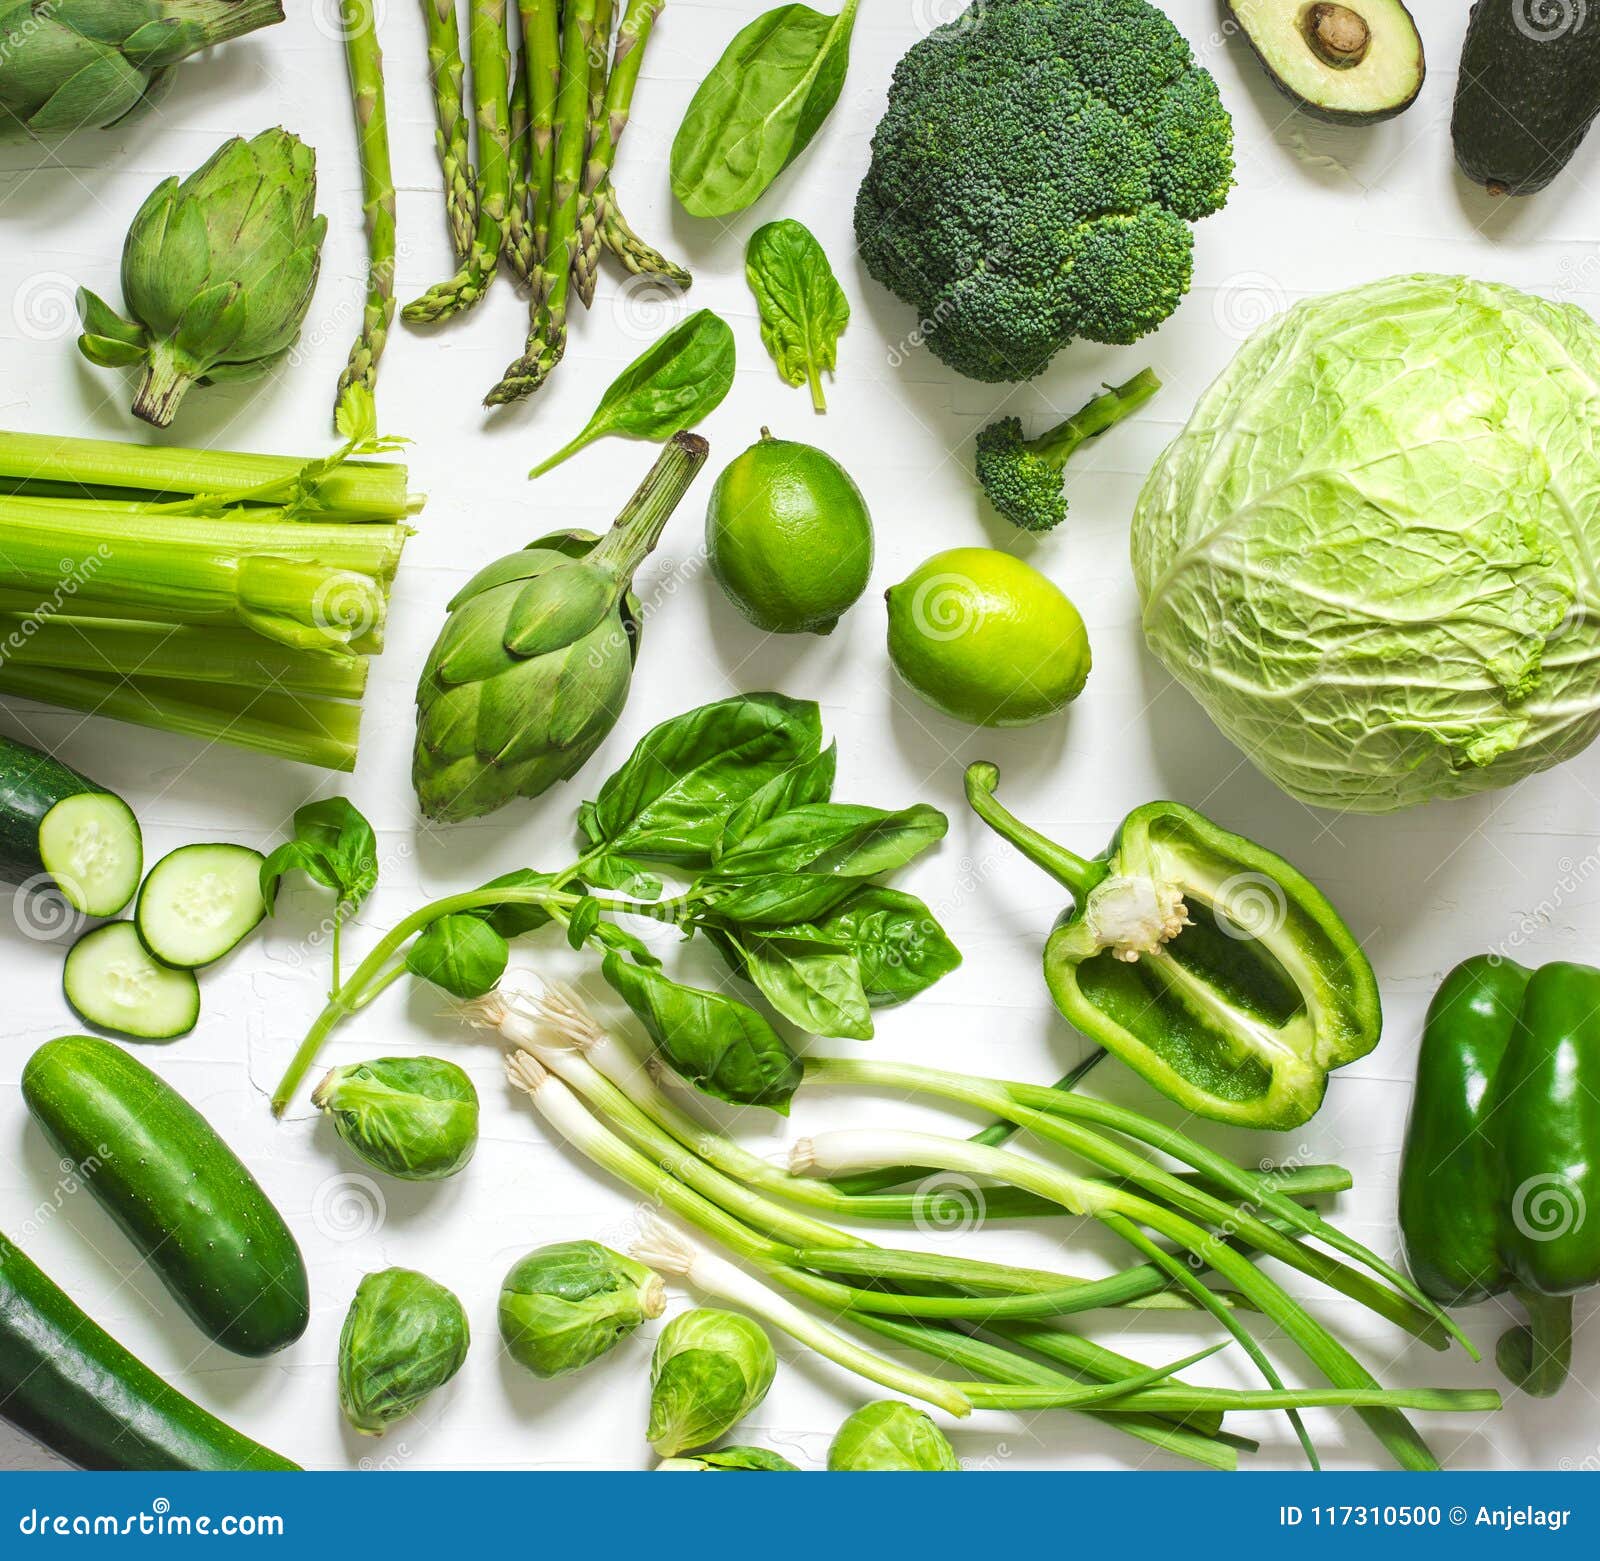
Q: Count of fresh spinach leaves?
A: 3